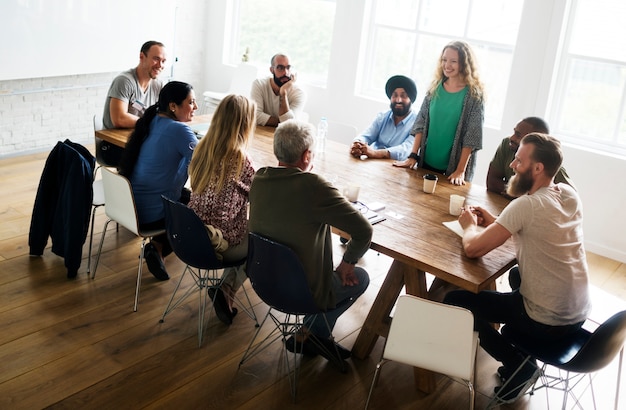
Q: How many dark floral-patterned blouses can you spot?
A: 1